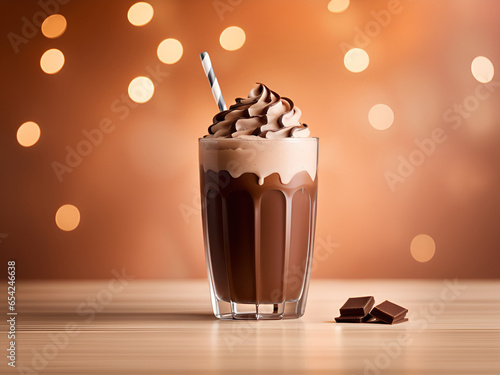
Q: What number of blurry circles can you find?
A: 13